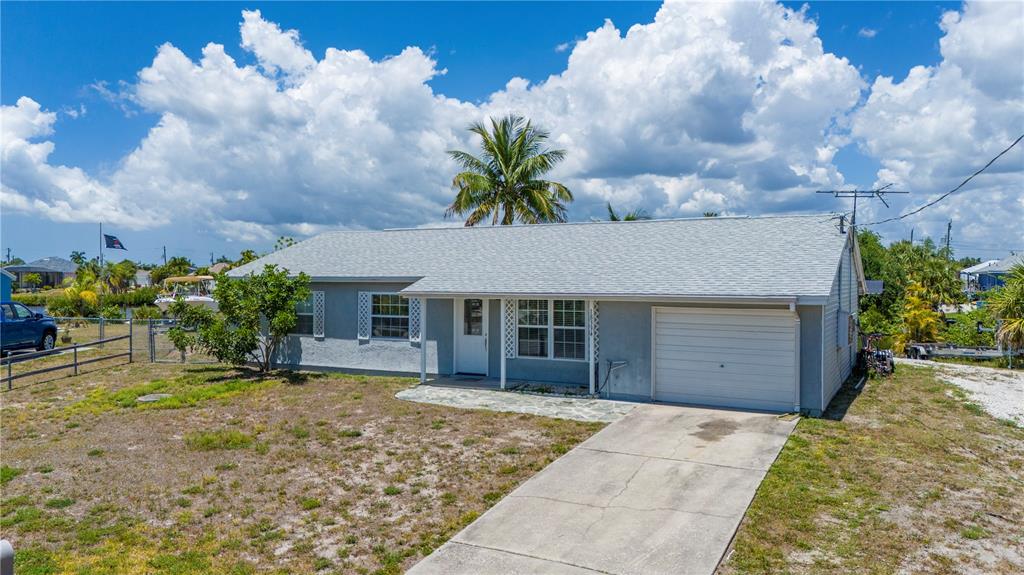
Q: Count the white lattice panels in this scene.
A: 5